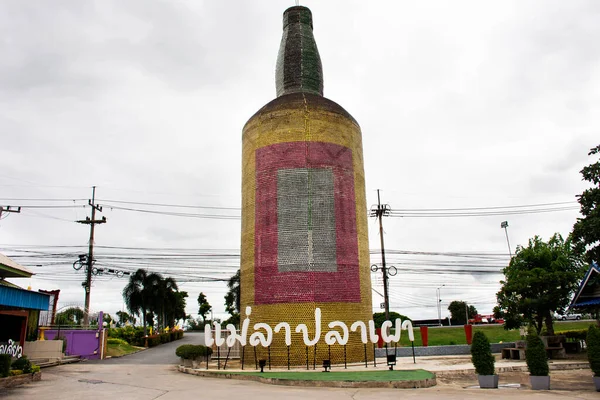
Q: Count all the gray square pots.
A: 3